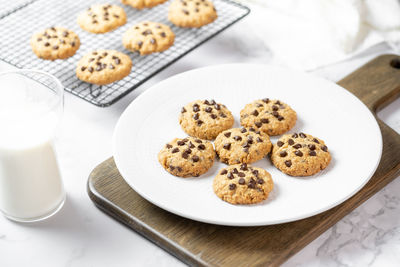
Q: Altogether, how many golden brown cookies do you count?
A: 12